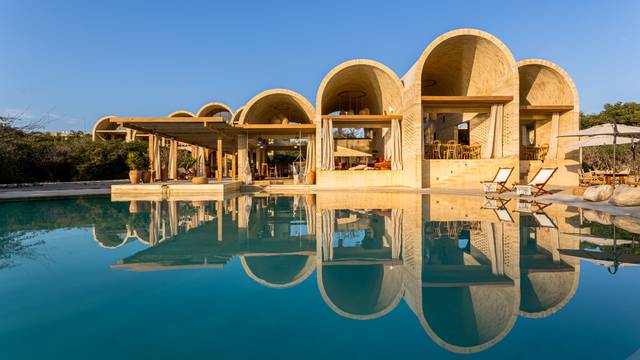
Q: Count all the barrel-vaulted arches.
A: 8